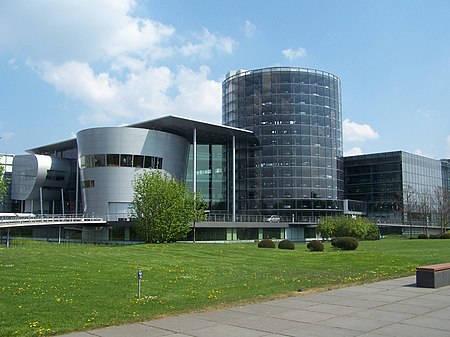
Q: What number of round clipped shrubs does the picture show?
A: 4